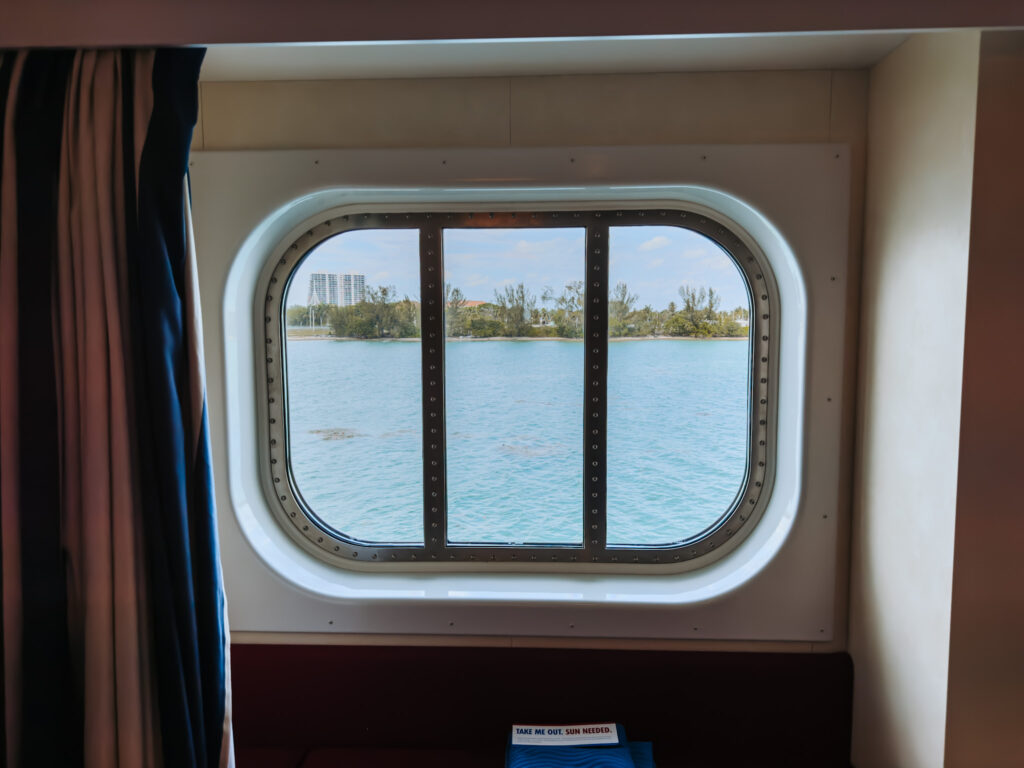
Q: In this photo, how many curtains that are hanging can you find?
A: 1